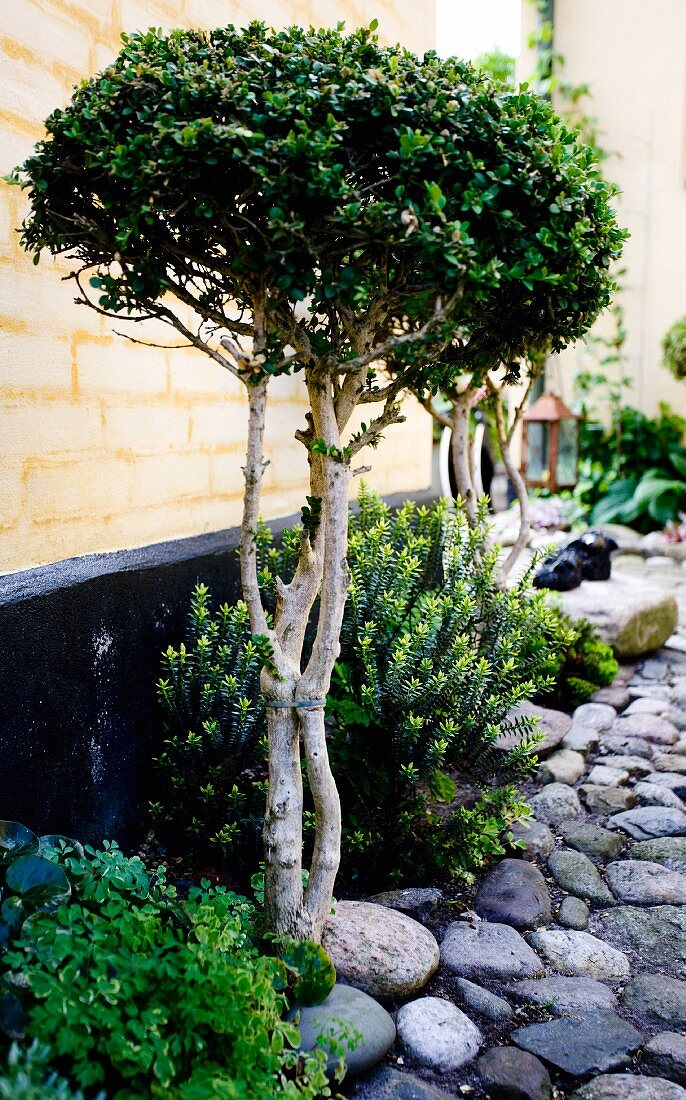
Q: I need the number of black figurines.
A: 2